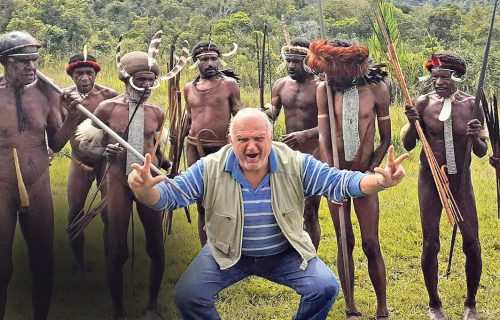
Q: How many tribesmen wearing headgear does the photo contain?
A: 7